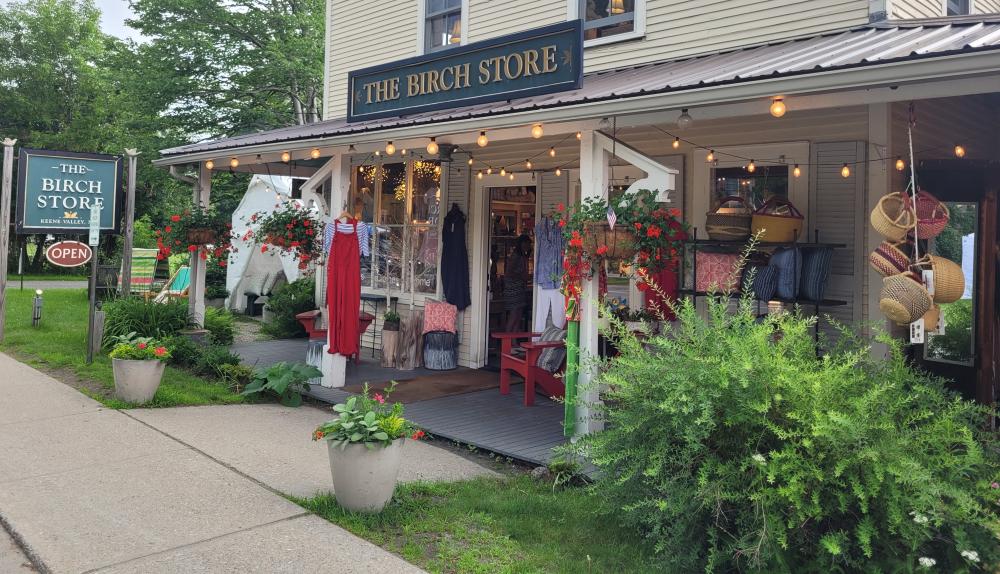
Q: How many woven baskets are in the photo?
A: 8